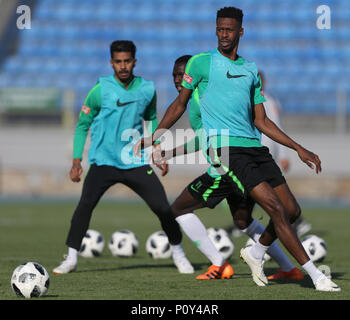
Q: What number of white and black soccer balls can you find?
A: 7